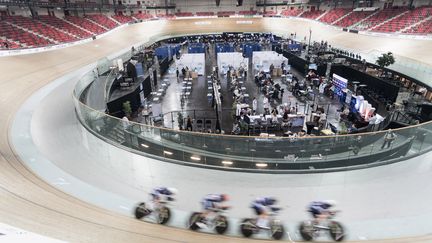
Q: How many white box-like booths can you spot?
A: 3